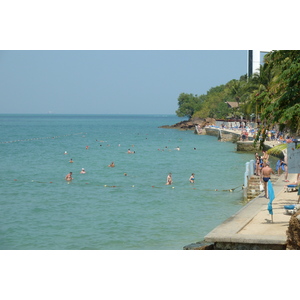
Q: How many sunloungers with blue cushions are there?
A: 2